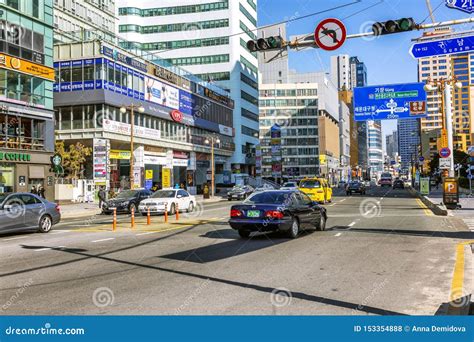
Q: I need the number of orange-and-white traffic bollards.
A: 5